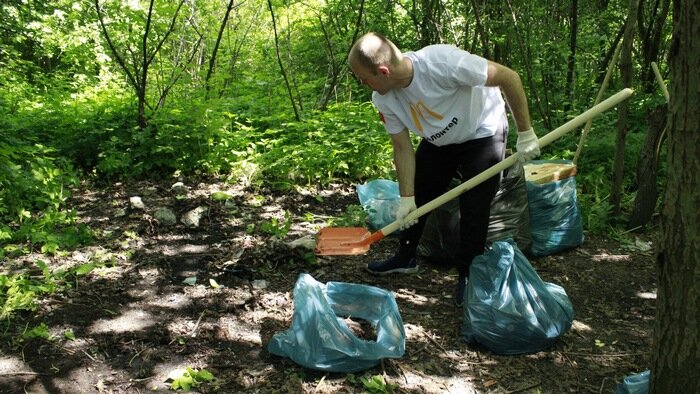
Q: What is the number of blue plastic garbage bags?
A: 5